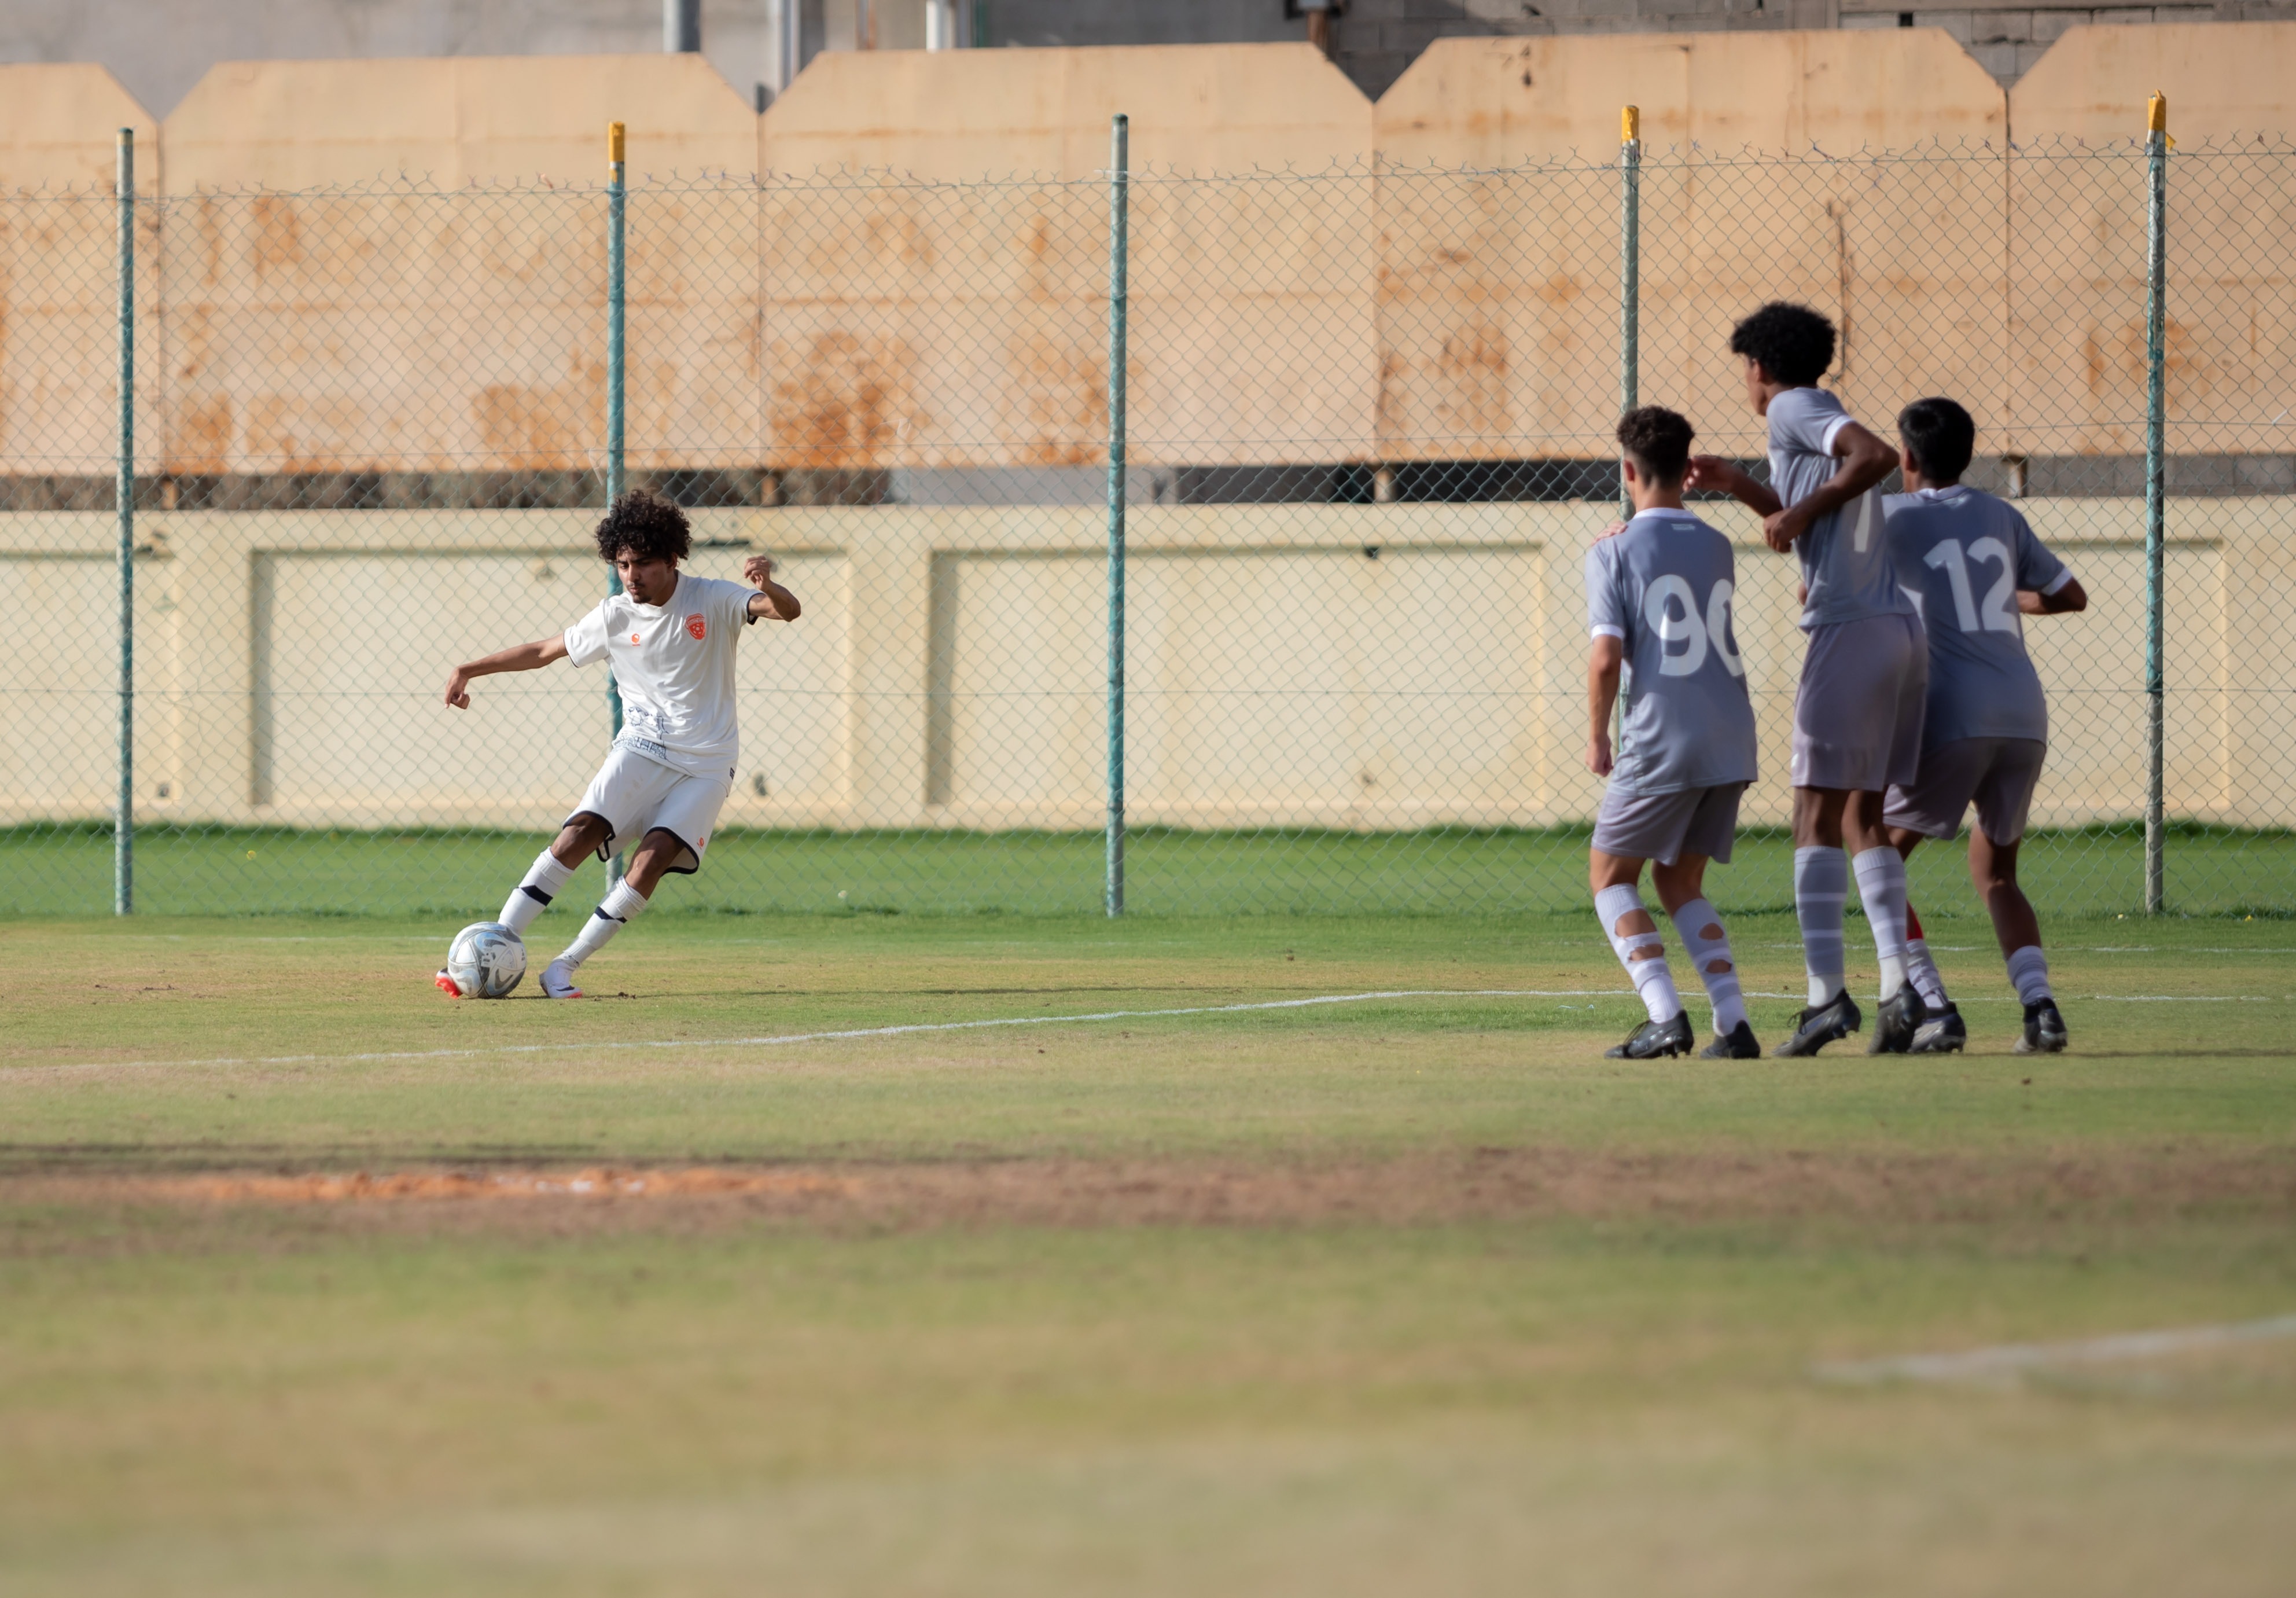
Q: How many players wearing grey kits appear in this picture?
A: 3